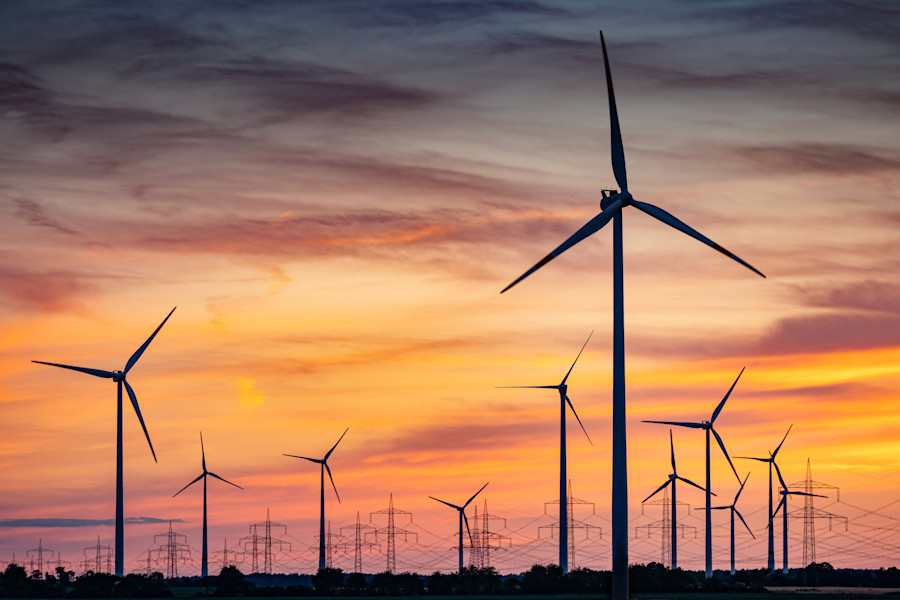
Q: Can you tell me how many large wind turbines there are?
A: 11